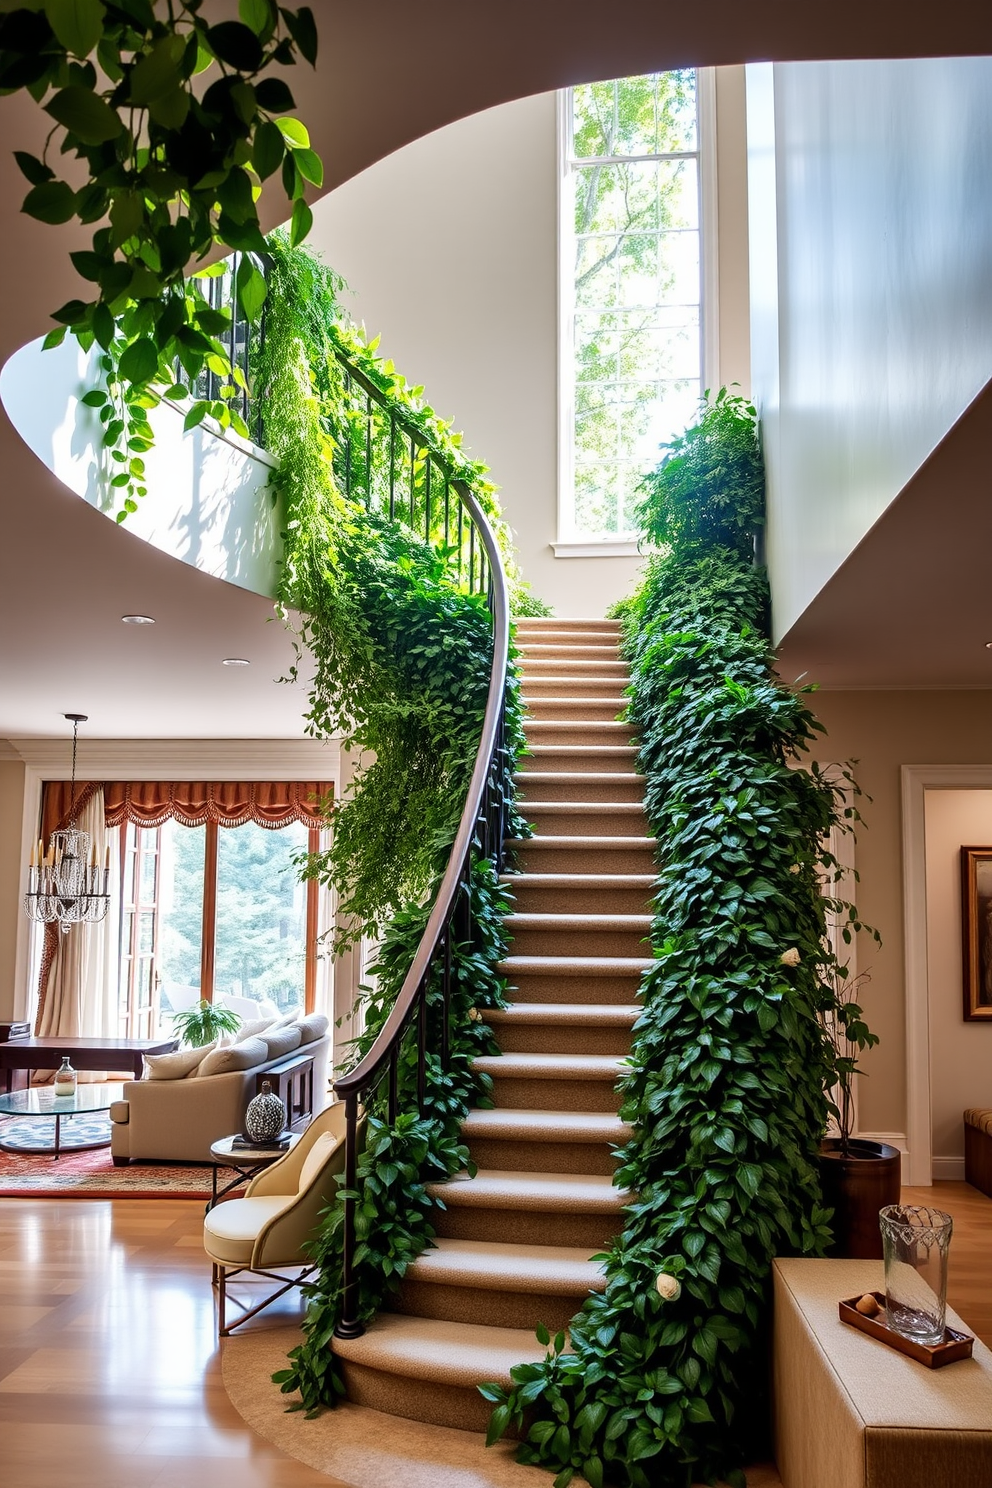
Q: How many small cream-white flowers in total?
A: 2